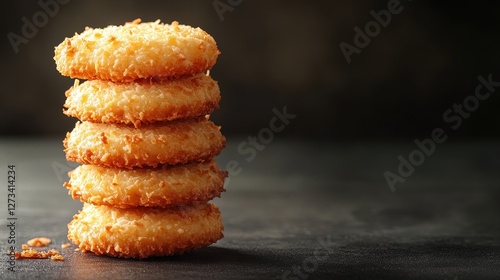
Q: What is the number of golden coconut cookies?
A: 5